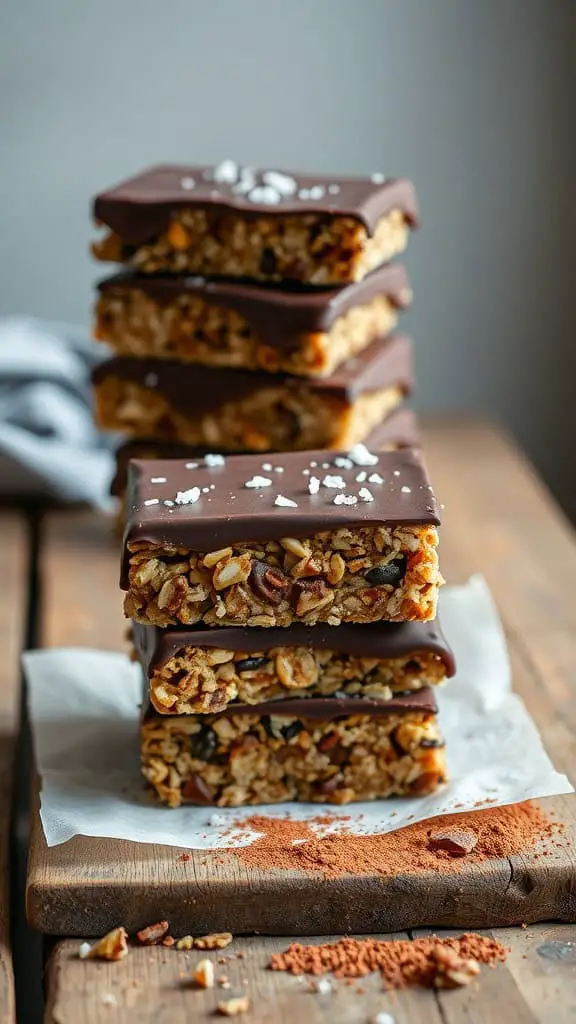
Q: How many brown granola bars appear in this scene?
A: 7